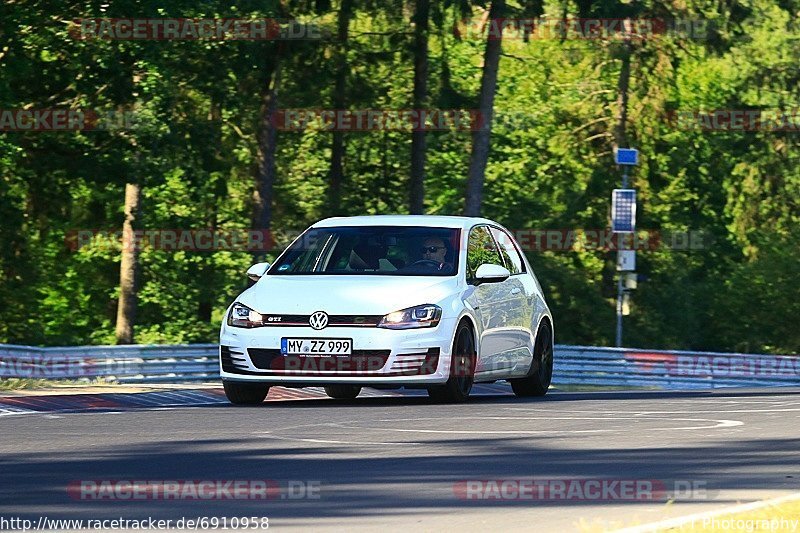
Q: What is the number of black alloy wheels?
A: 2